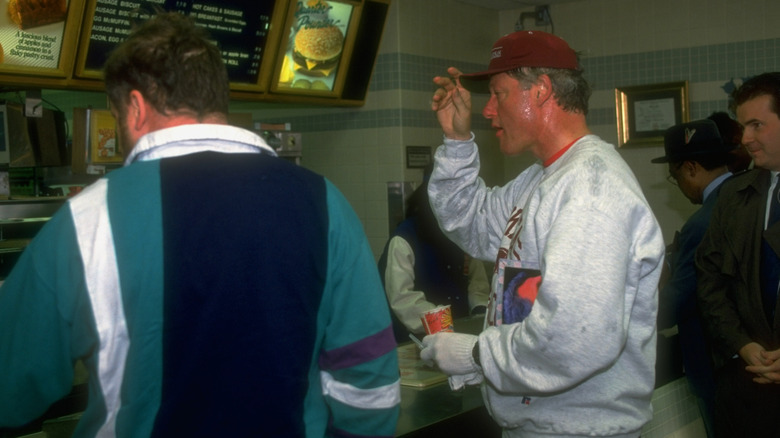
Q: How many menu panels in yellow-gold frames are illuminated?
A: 3